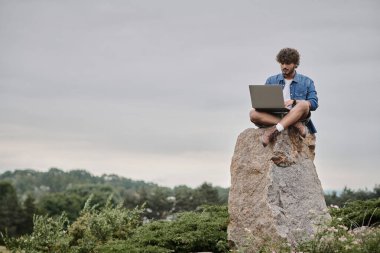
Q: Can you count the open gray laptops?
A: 1